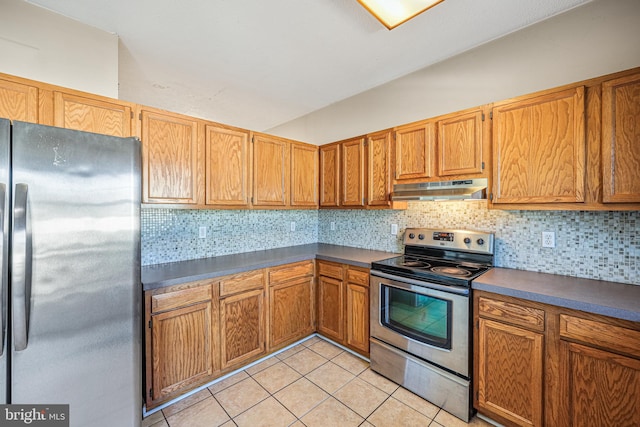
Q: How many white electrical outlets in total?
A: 5